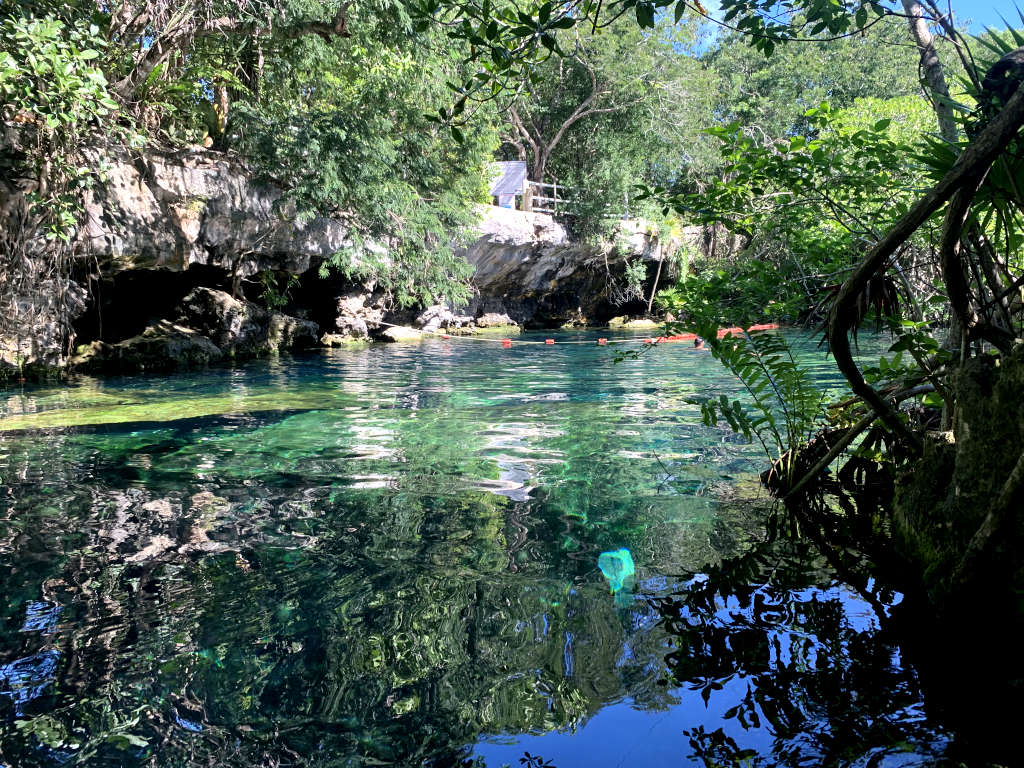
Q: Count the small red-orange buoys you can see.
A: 4